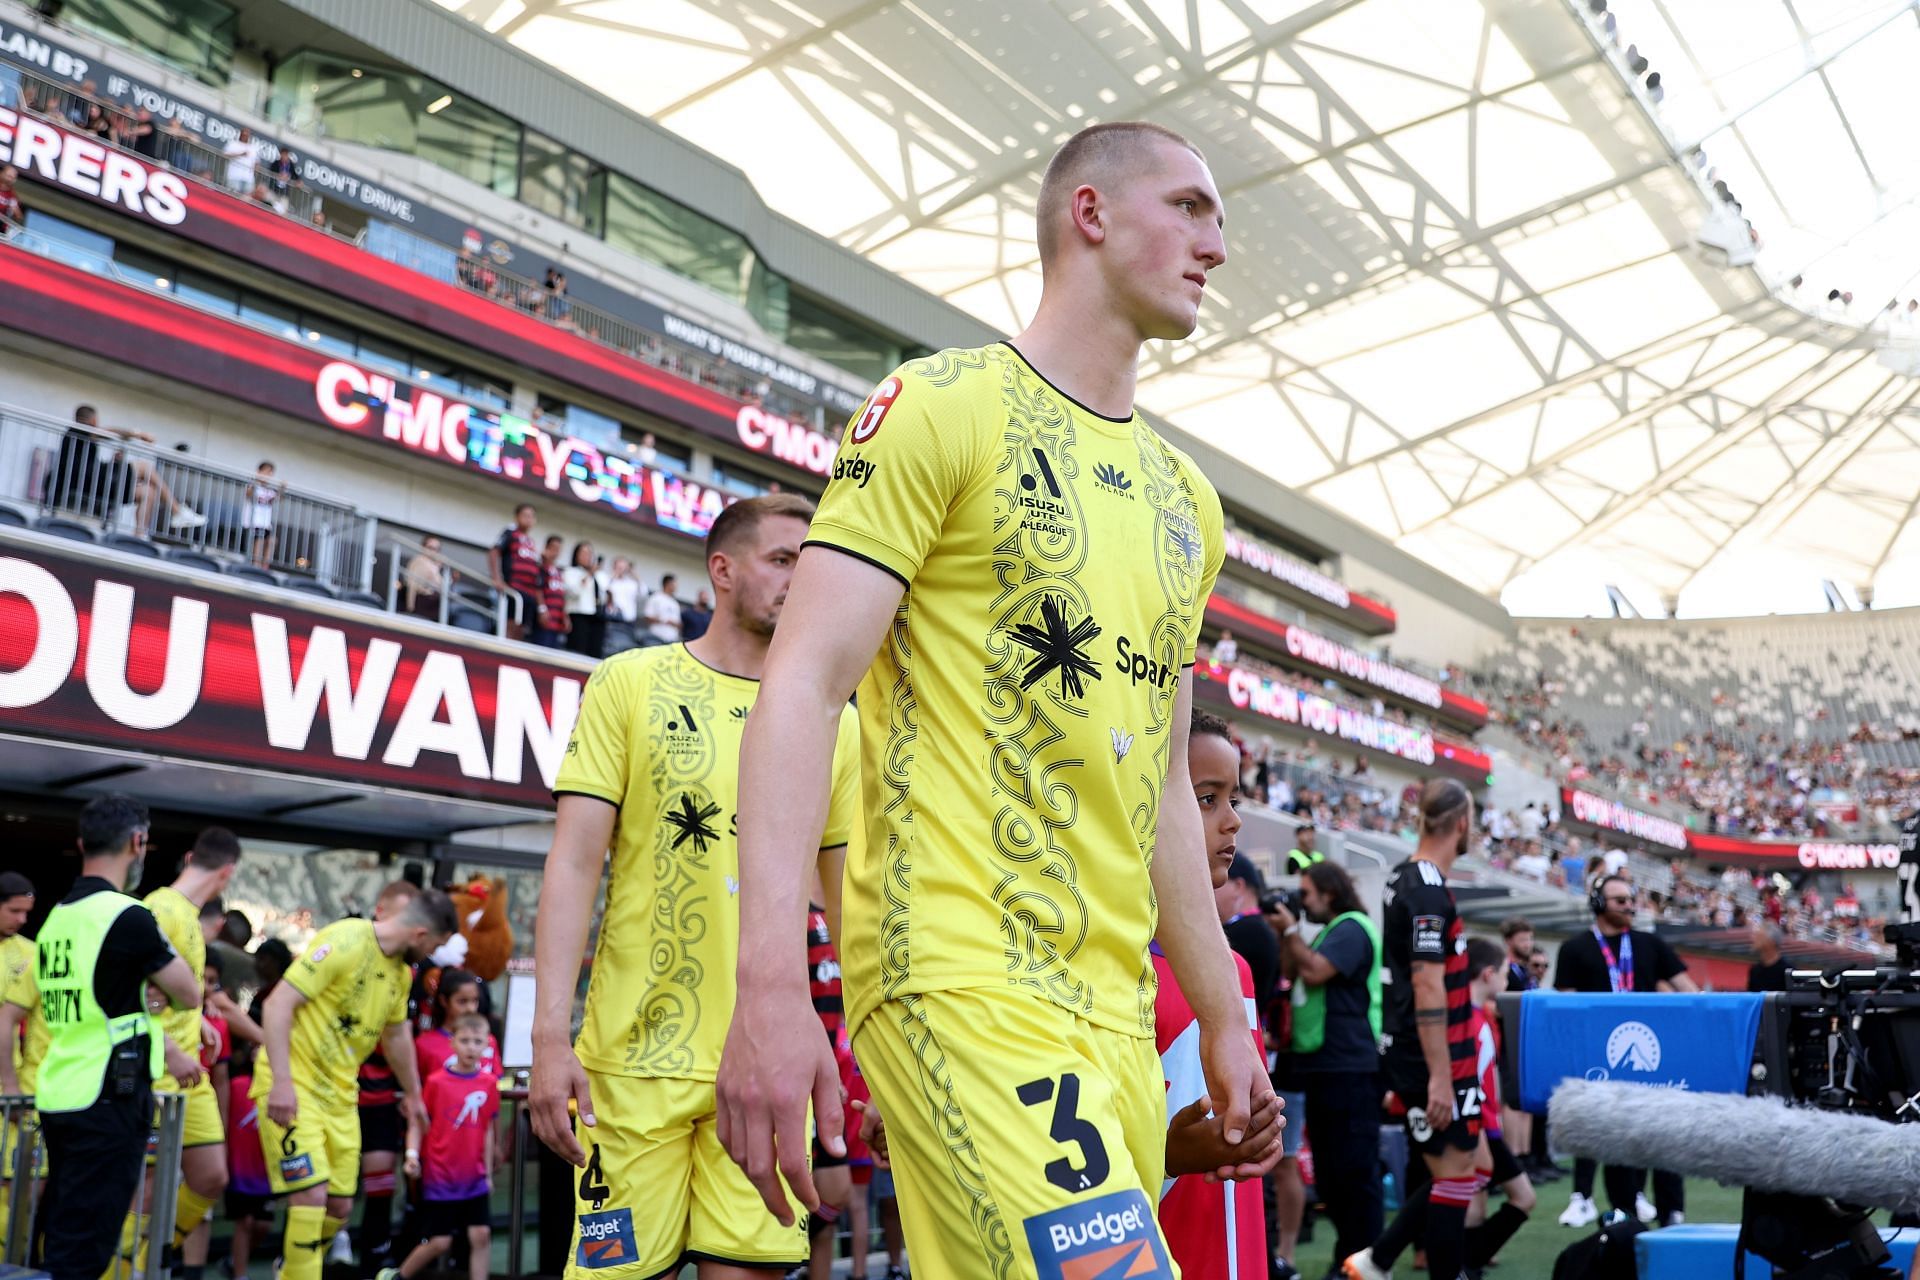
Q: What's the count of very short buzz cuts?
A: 1